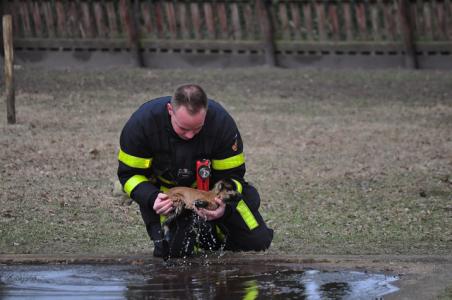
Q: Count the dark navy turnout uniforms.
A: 1